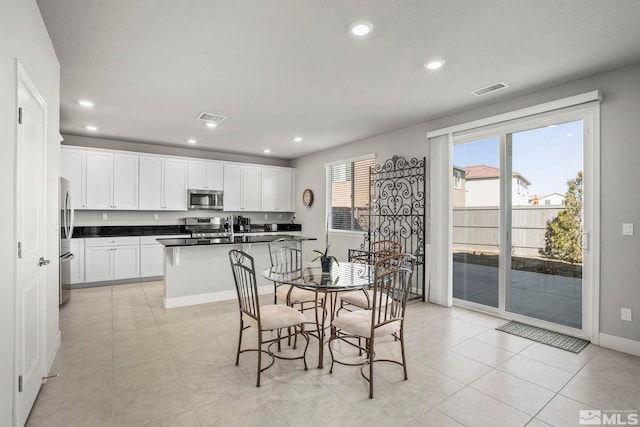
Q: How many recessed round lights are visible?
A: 8